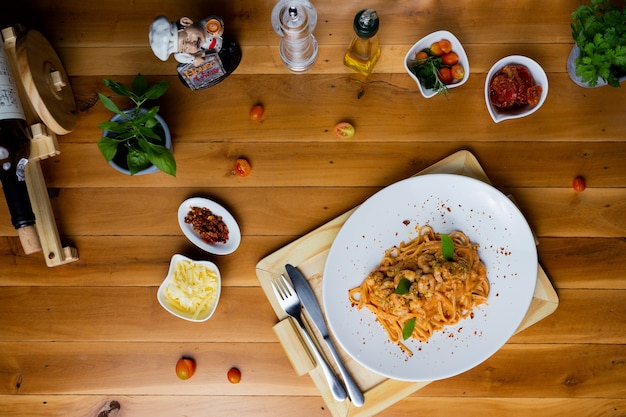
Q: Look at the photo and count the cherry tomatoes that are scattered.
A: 6